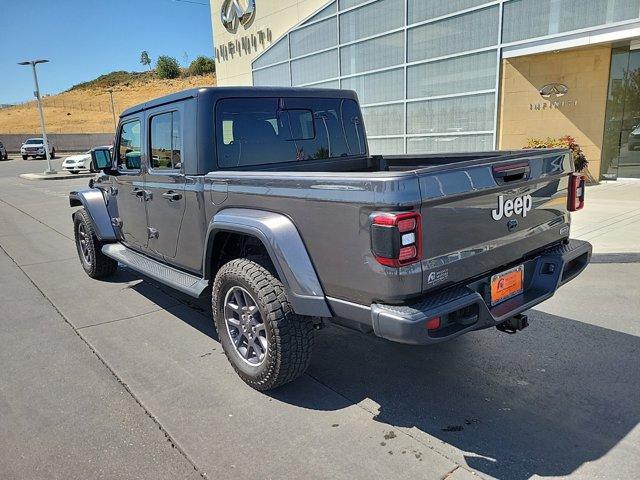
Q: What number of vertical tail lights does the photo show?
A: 2